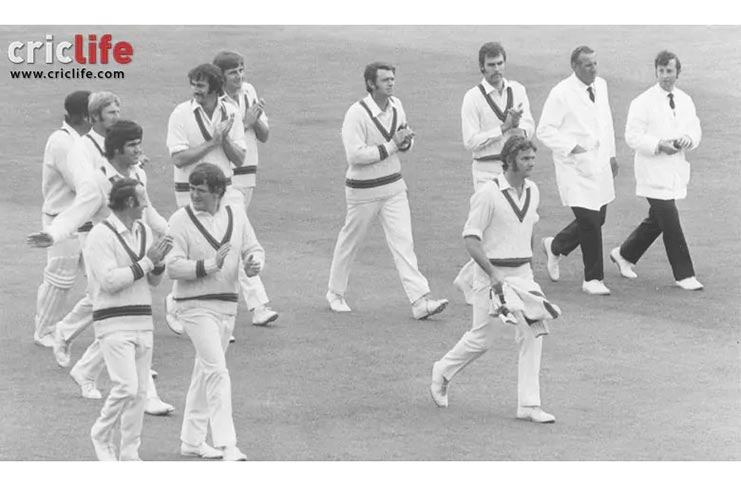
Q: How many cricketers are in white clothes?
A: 10